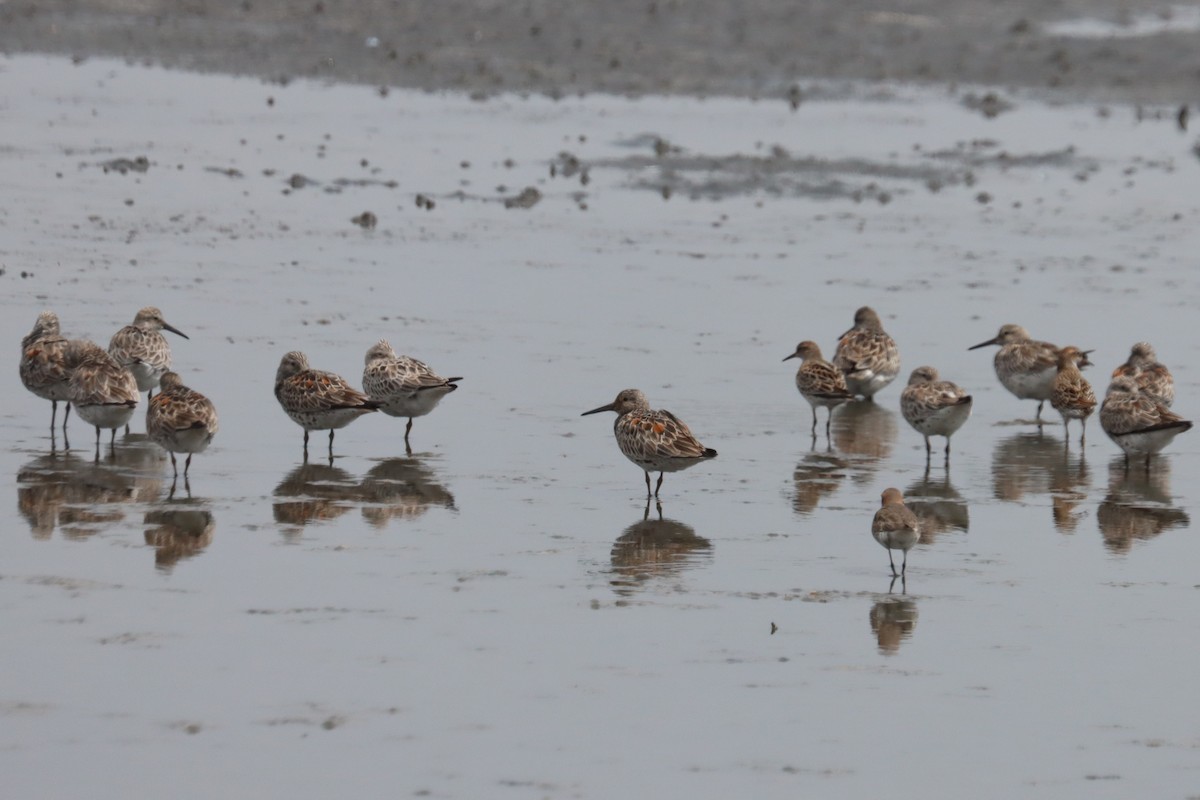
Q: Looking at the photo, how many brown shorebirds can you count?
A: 15